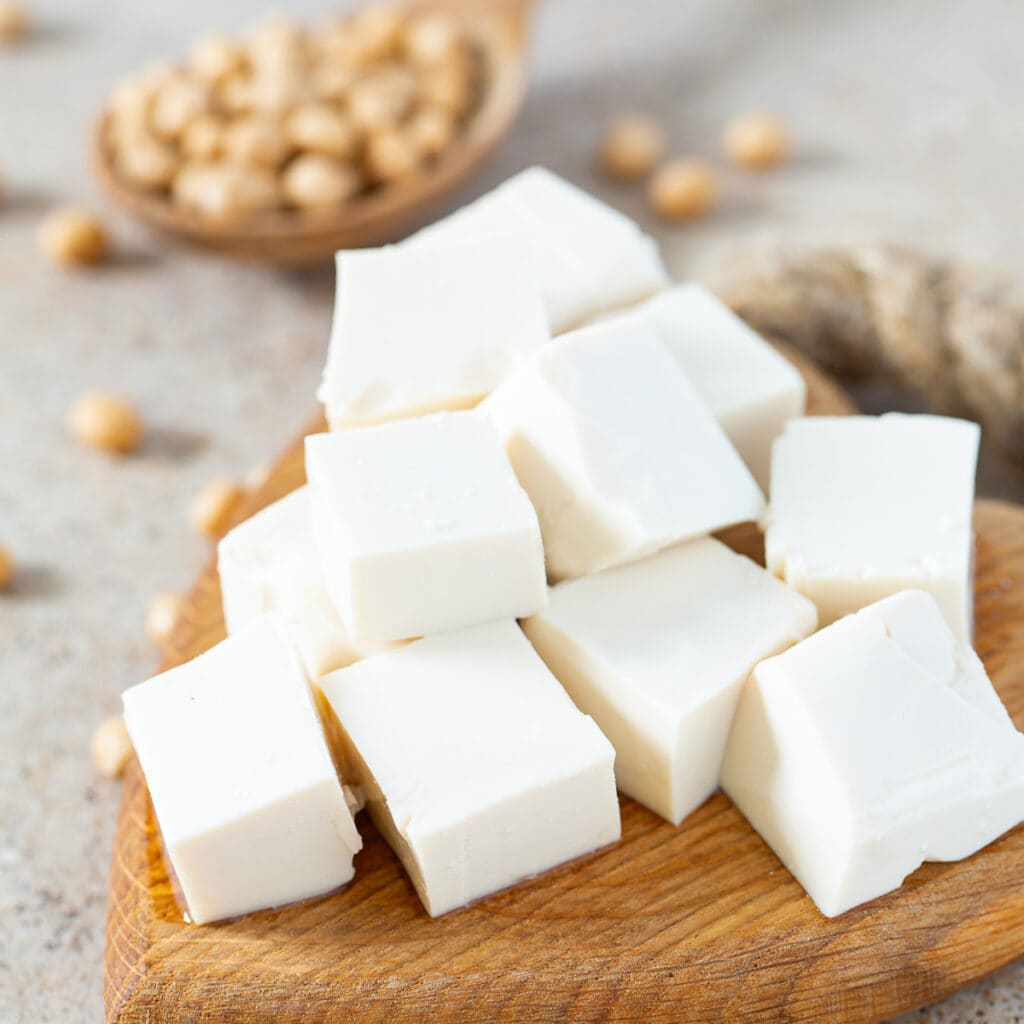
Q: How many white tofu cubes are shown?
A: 11